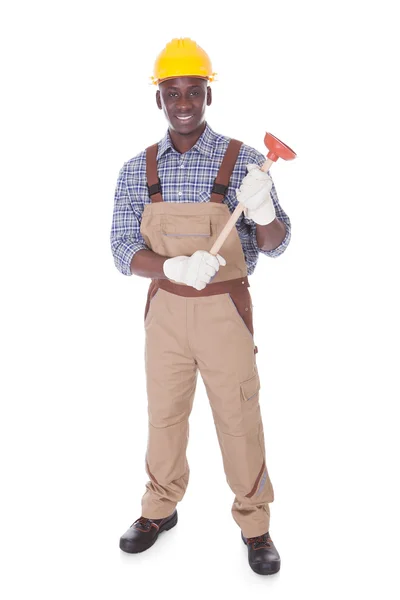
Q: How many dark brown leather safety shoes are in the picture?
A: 2